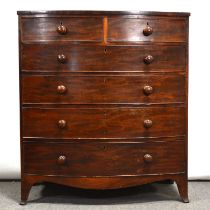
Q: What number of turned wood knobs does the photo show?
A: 10